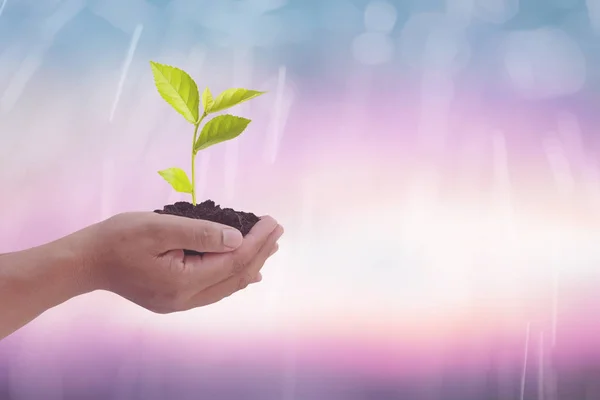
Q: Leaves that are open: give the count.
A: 4